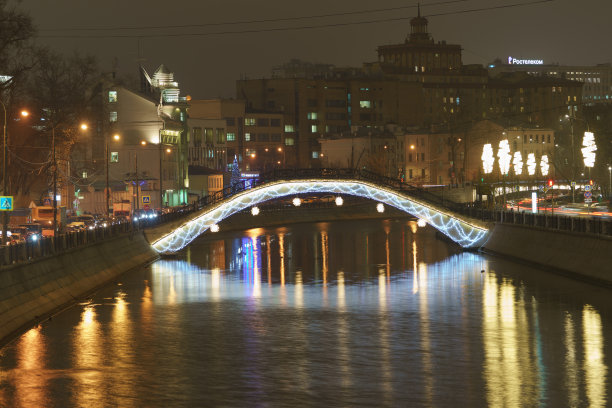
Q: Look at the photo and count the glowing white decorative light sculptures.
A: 6